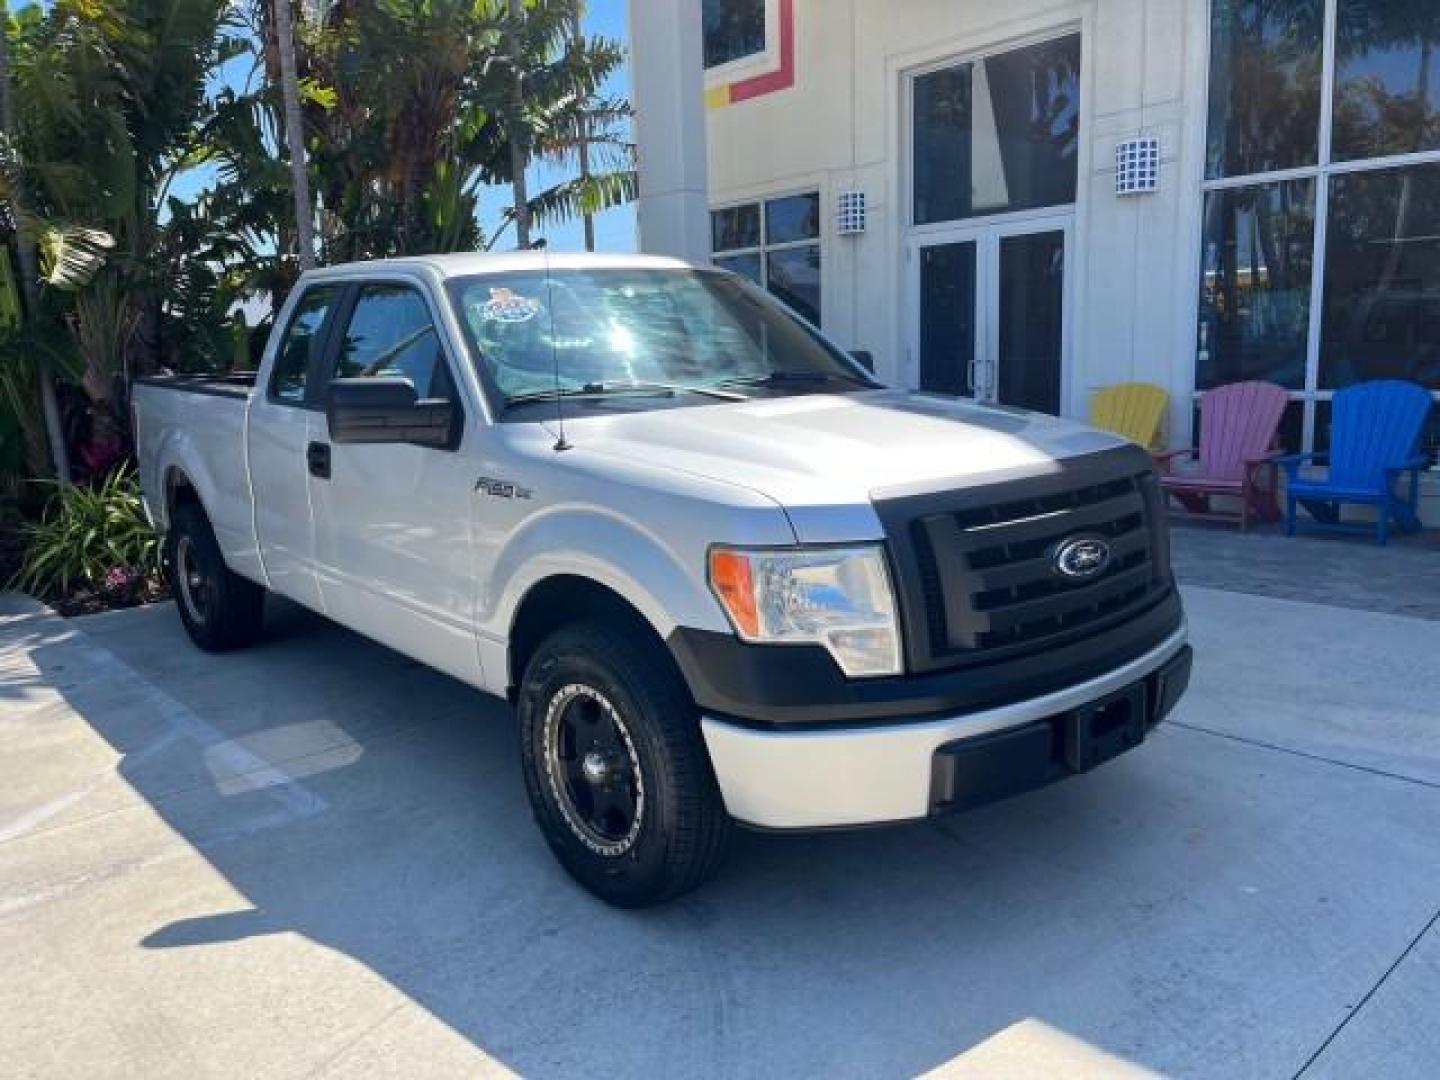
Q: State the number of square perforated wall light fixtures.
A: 2